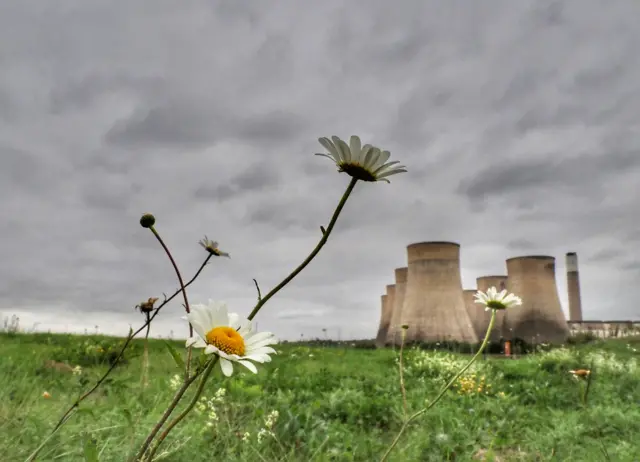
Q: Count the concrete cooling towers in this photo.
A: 7